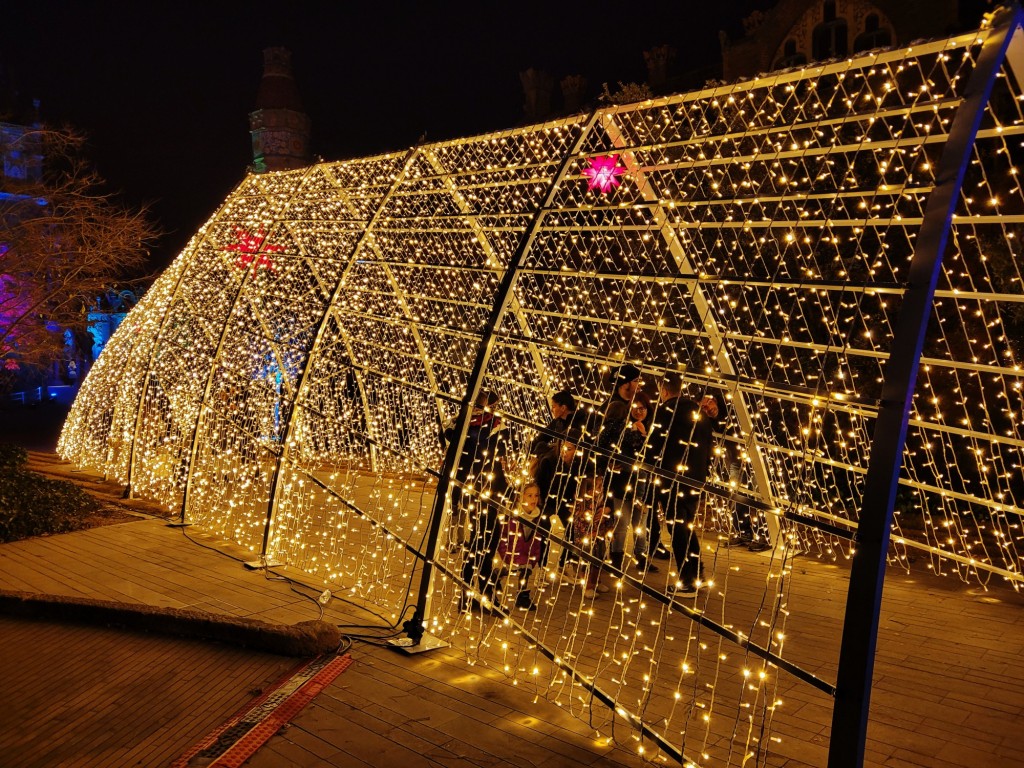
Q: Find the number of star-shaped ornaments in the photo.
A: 2